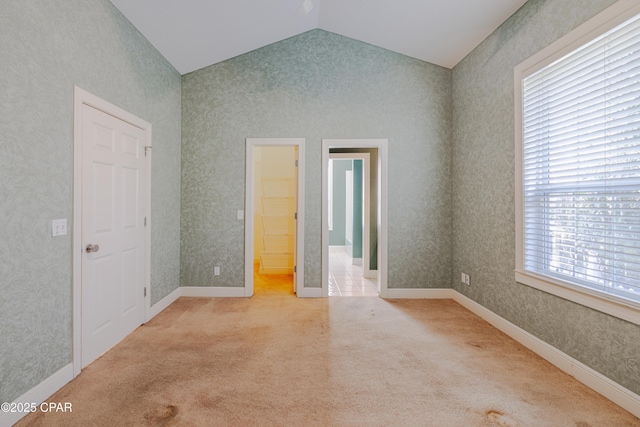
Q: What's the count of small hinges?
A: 6